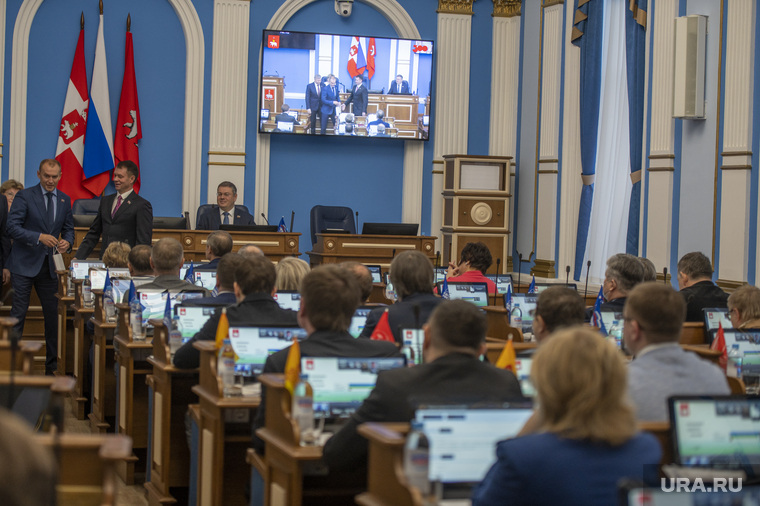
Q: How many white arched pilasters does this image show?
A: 2